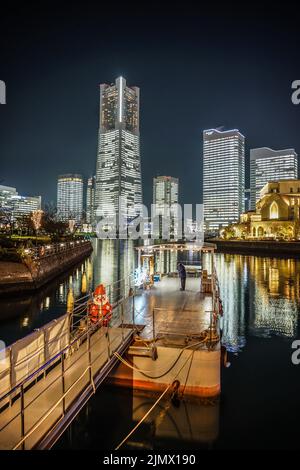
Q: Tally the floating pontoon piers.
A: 1